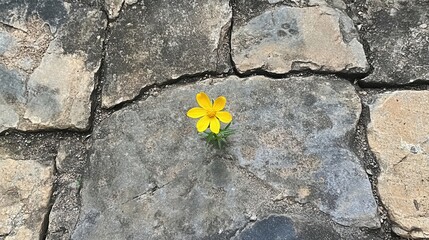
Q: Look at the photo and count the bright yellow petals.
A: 6